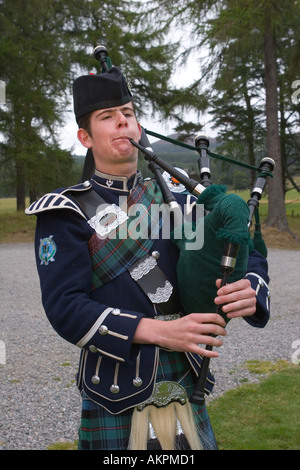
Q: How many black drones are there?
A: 3